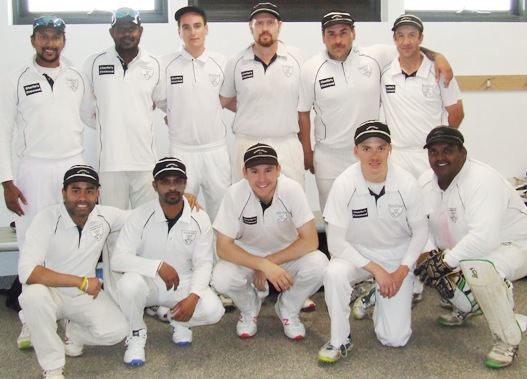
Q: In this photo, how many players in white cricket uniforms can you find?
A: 11